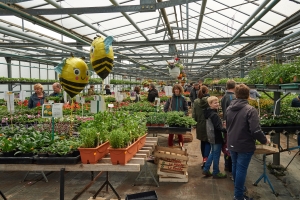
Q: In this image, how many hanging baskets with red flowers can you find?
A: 1